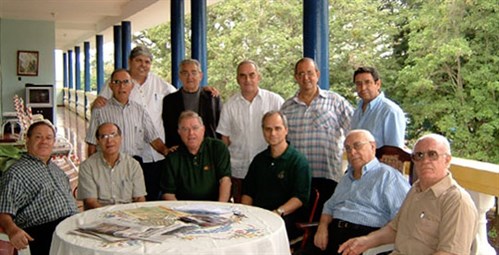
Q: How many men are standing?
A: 6